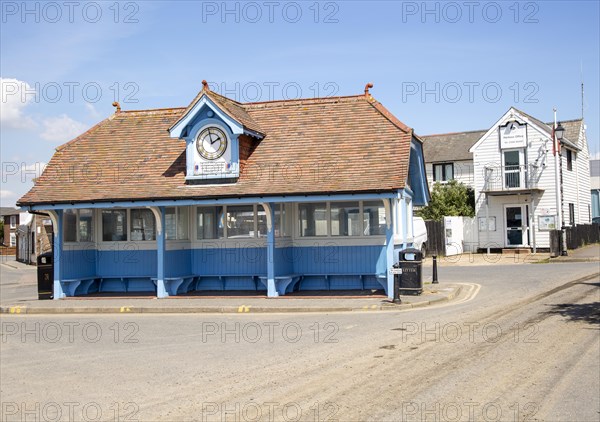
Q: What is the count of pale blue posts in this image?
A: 4